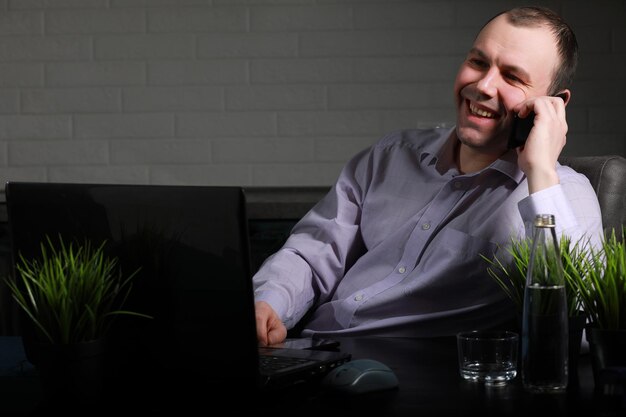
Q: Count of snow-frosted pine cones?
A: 0